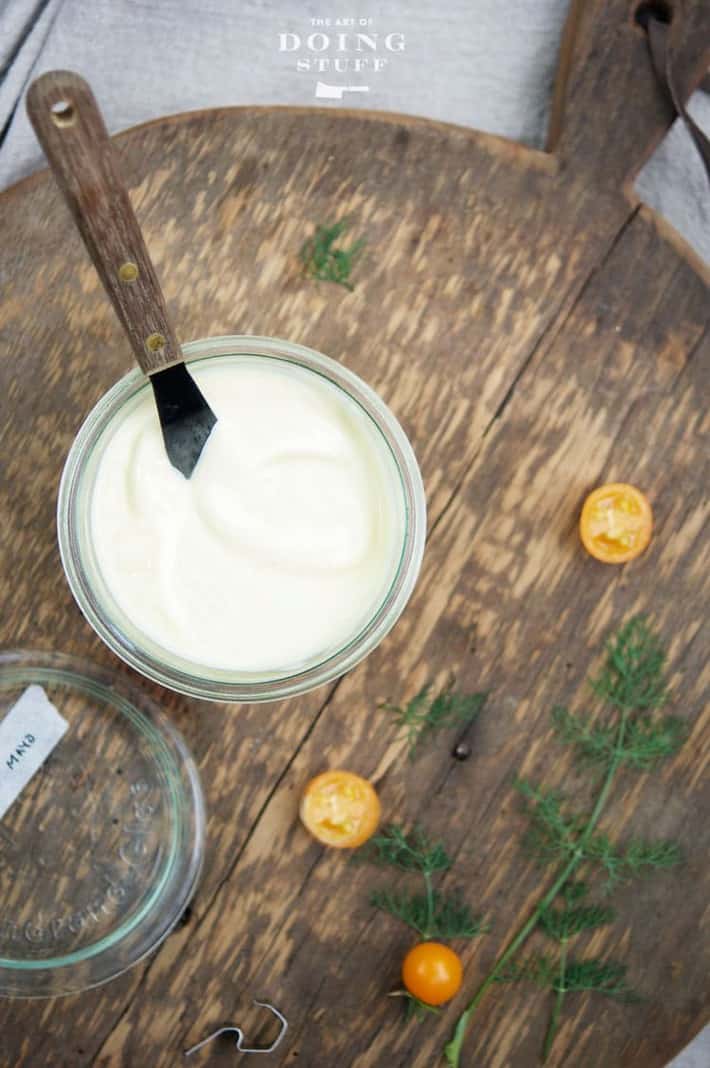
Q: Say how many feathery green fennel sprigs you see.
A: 5